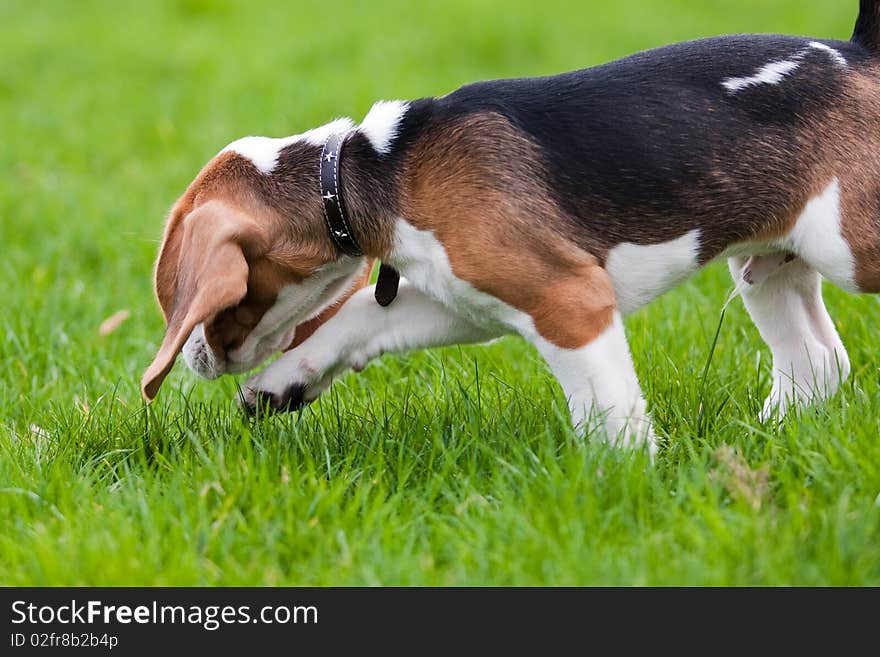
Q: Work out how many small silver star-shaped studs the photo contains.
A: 3